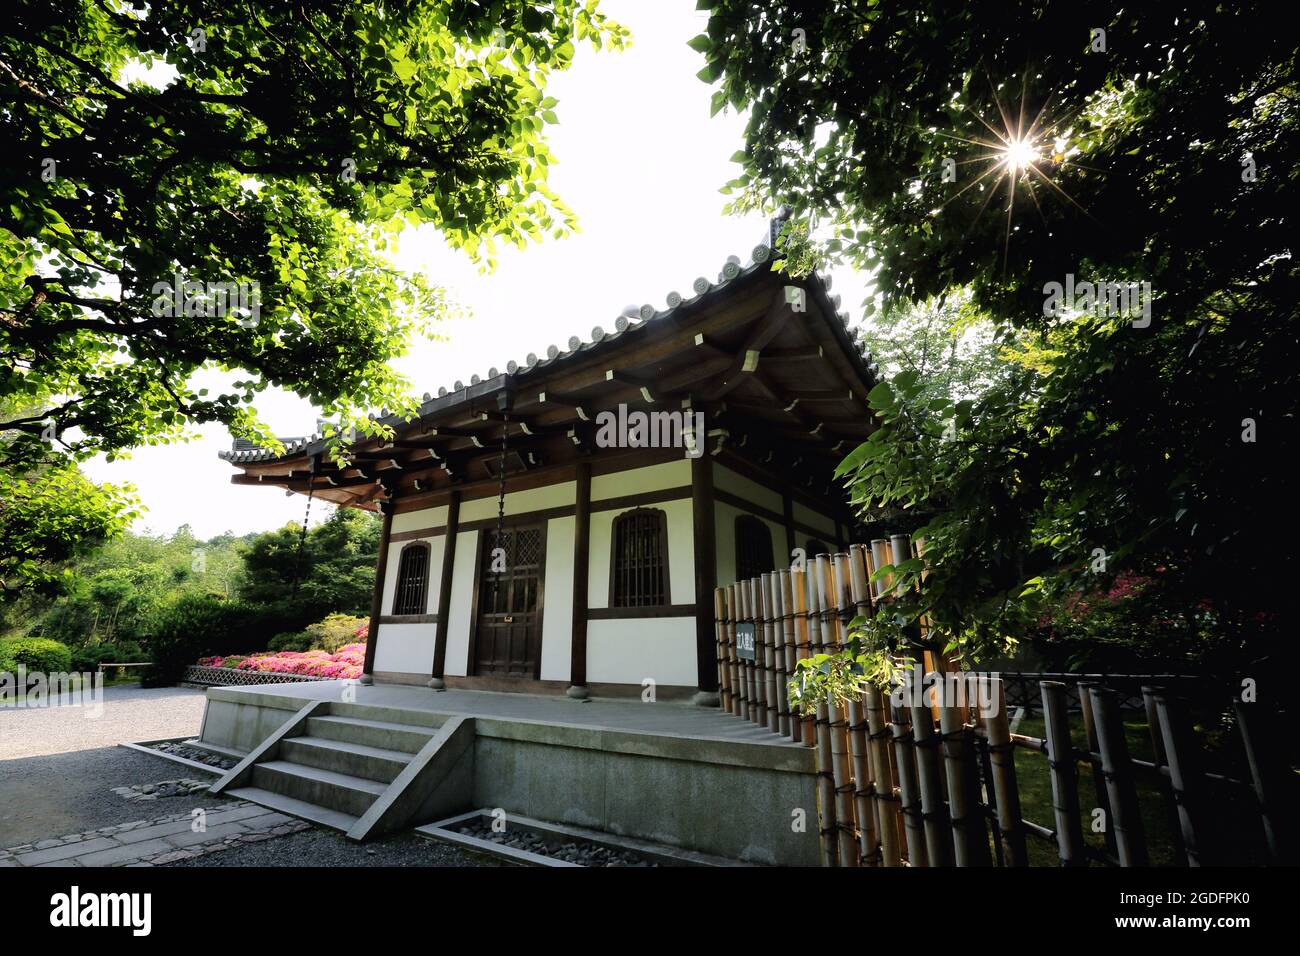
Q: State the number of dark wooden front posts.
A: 4